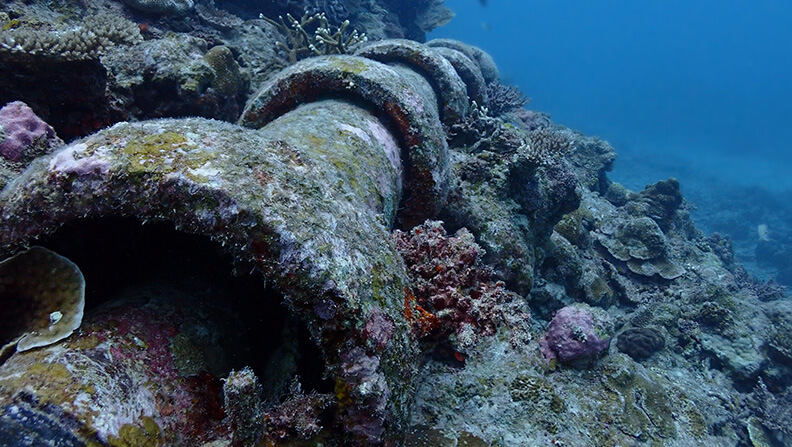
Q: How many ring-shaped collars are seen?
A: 5